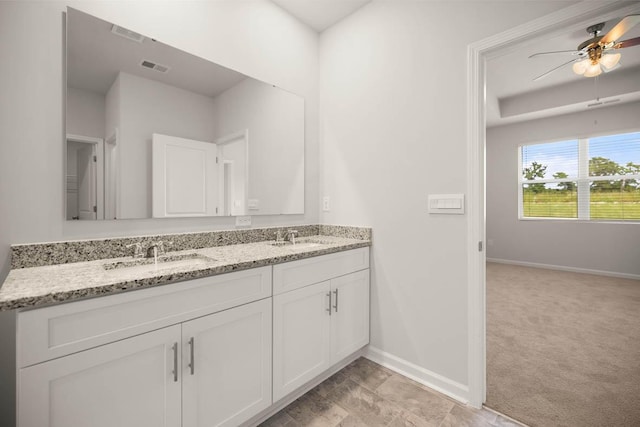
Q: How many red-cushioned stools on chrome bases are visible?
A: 0